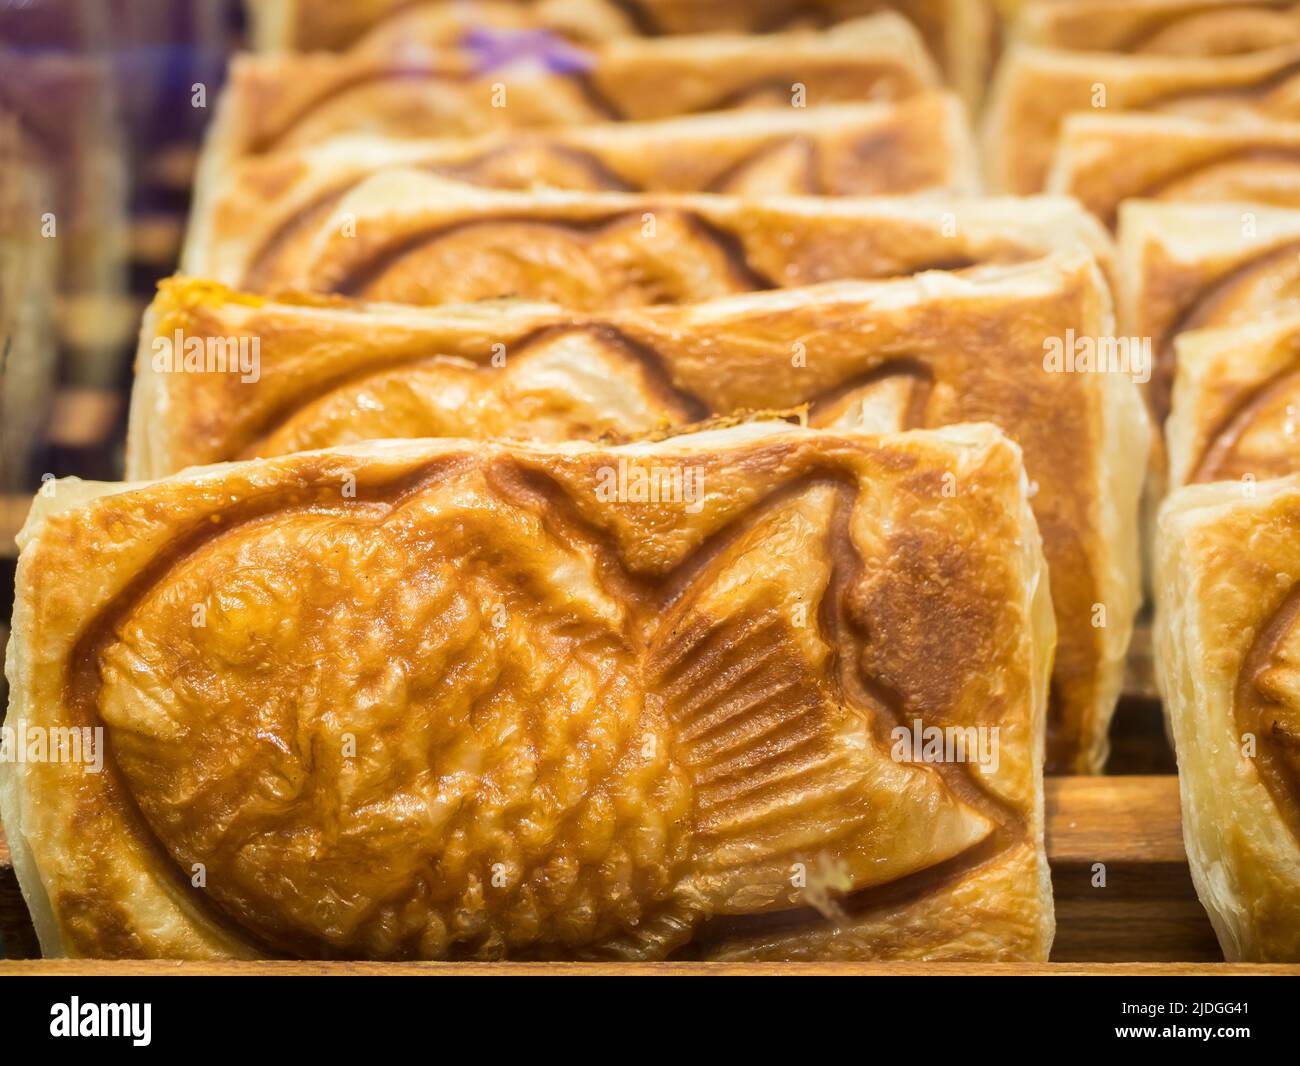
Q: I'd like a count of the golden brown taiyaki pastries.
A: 12